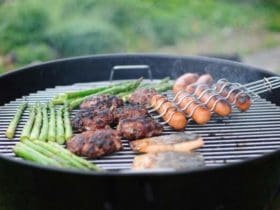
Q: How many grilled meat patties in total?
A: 6